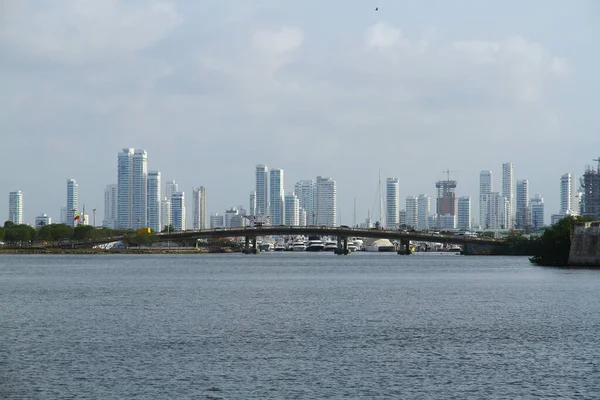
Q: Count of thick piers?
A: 3